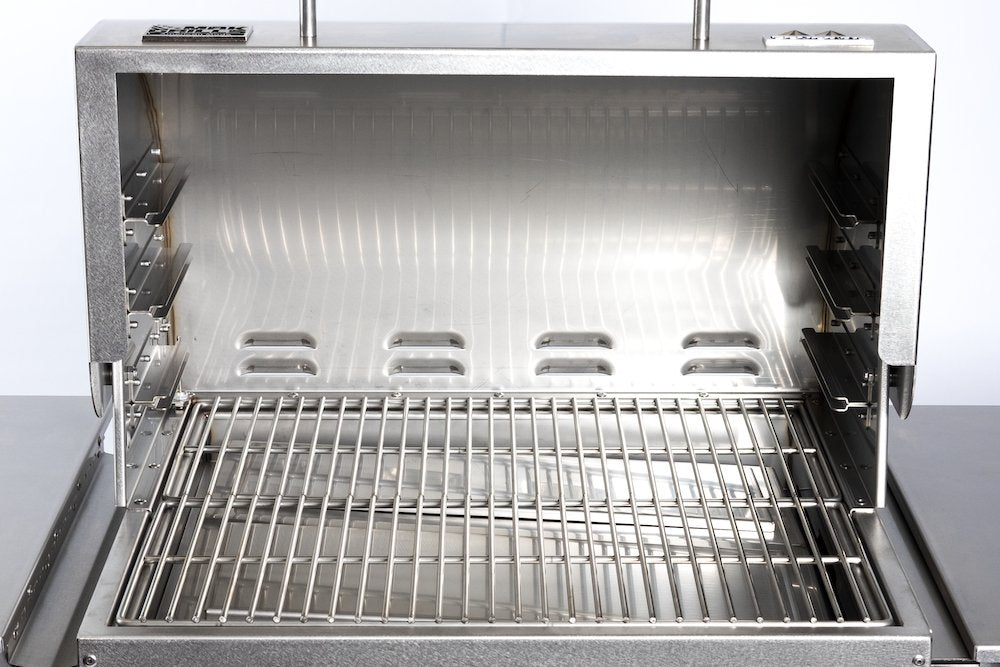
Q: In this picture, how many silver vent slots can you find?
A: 8